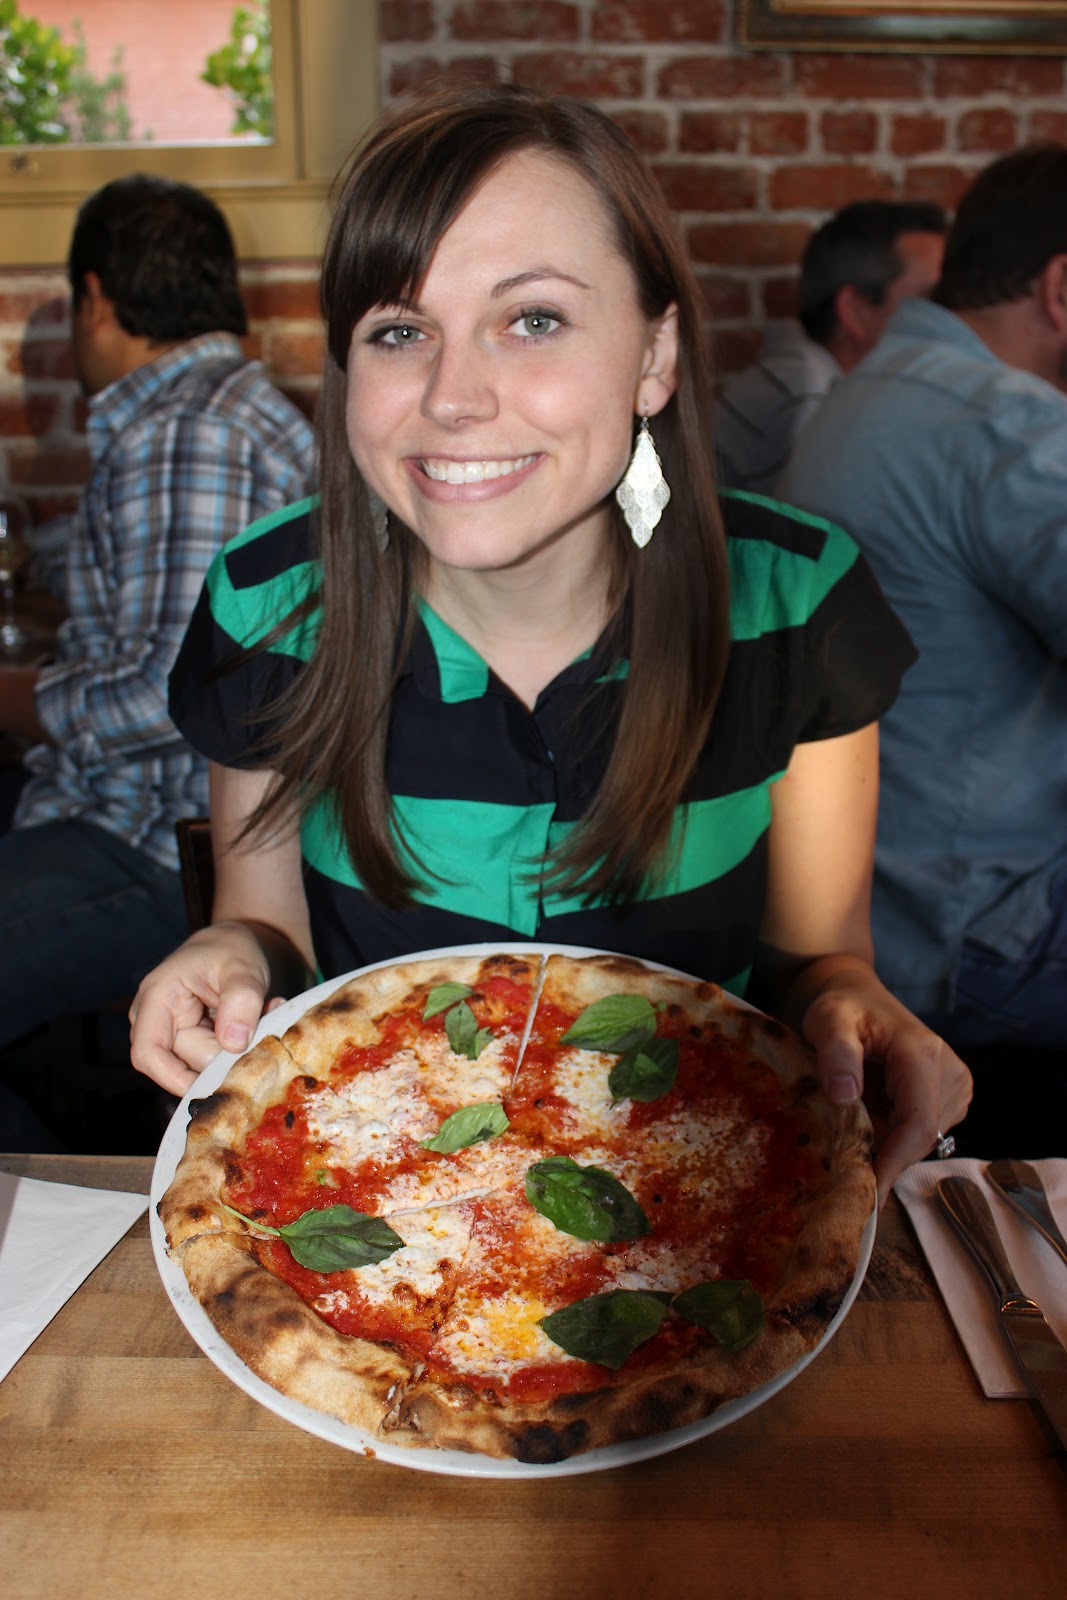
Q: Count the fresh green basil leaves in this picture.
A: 9